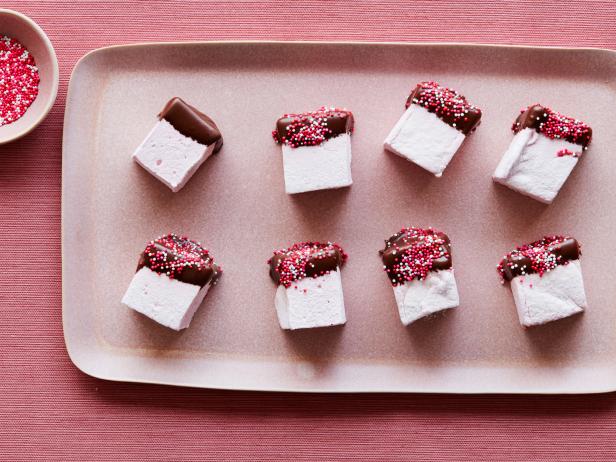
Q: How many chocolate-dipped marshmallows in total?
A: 8